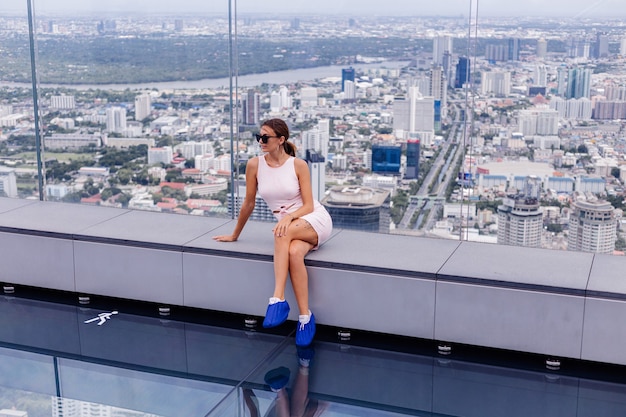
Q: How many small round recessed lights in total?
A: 7